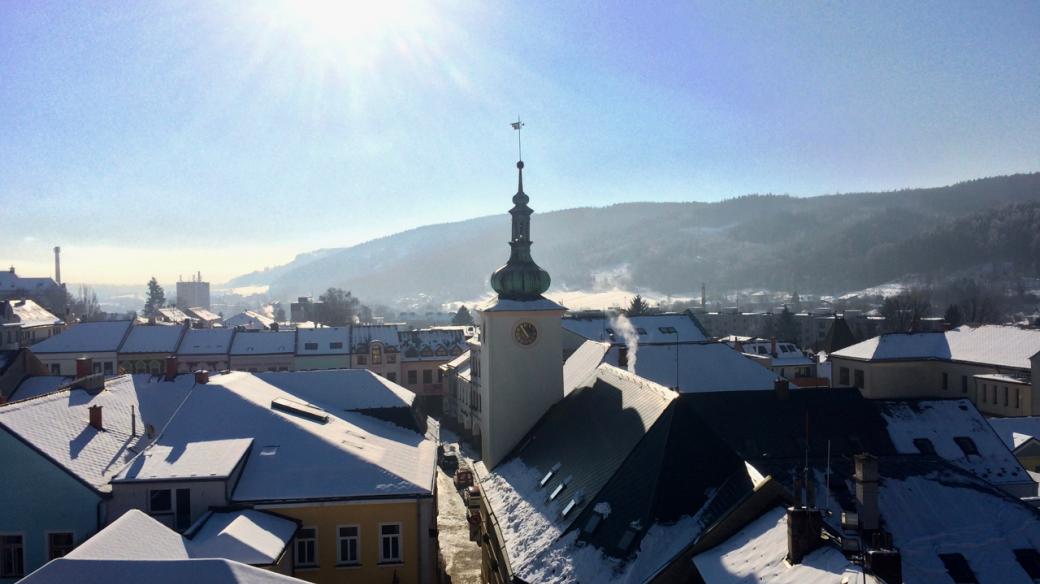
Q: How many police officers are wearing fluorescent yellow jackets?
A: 0